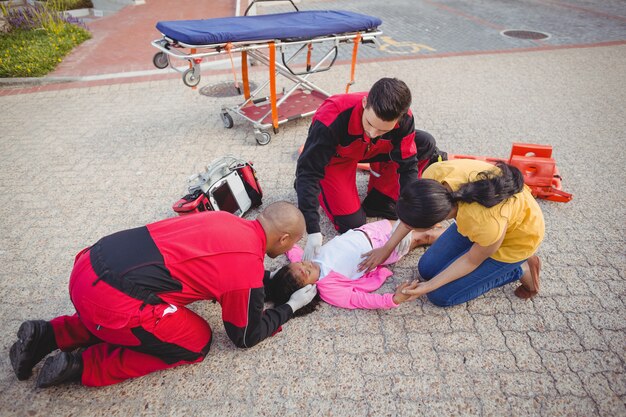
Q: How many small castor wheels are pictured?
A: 4